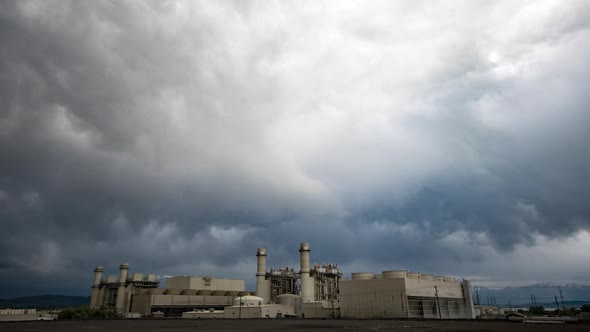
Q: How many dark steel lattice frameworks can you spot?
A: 2